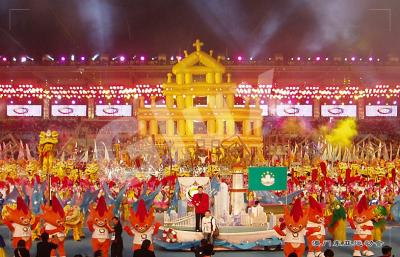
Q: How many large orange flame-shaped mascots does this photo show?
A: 7